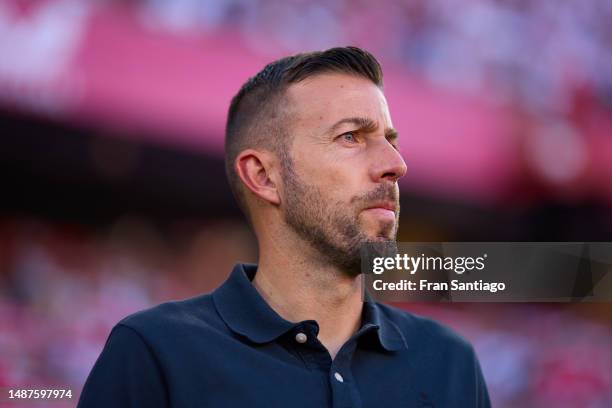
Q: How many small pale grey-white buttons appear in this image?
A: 2